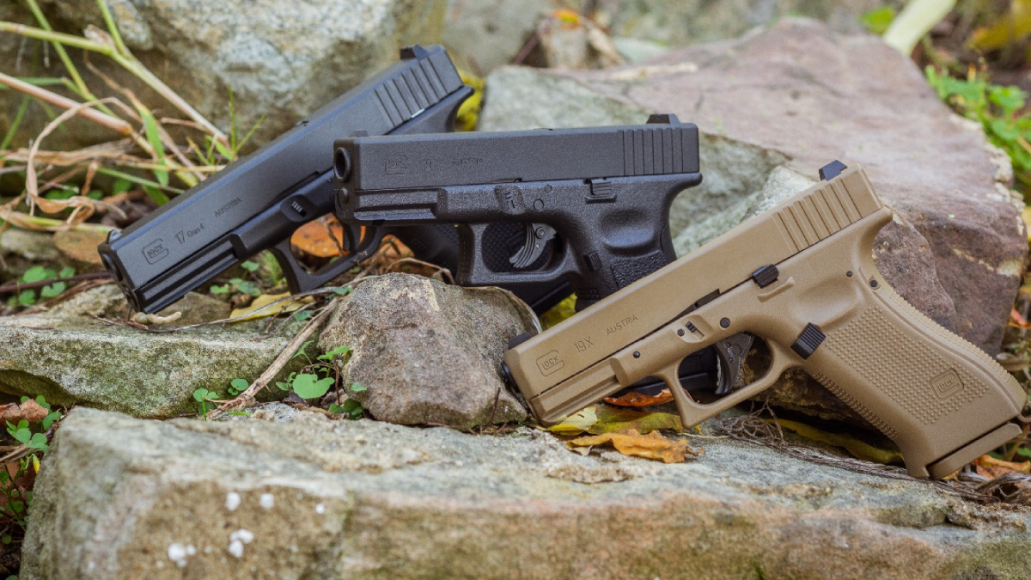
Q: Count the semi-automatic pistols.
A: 3